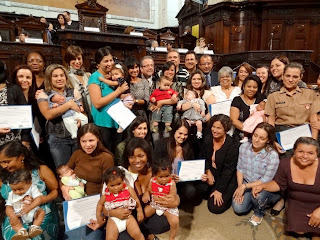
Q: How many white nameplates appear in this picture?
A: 6